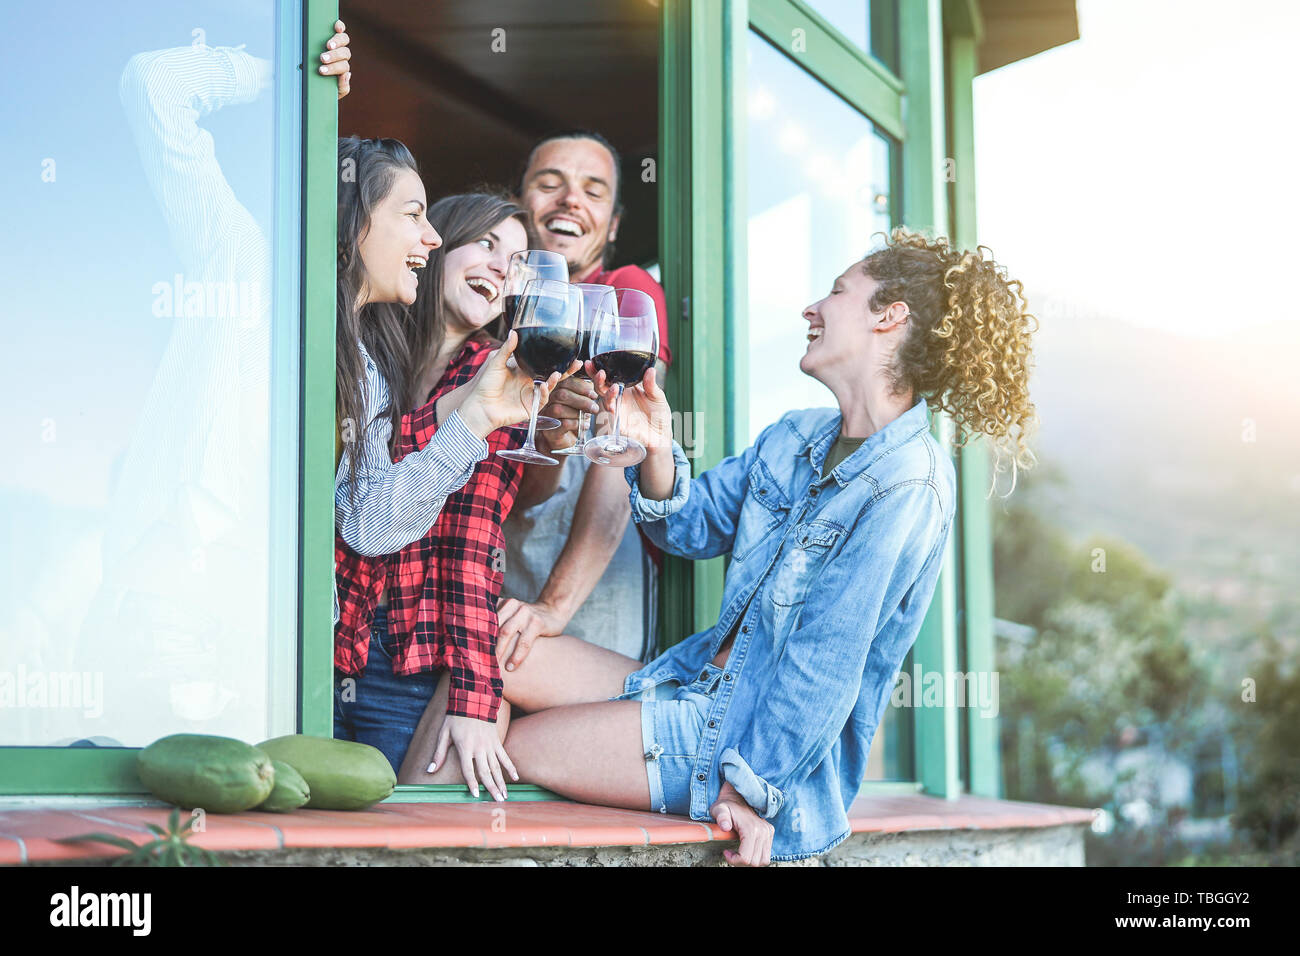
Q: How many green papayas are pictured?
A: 3